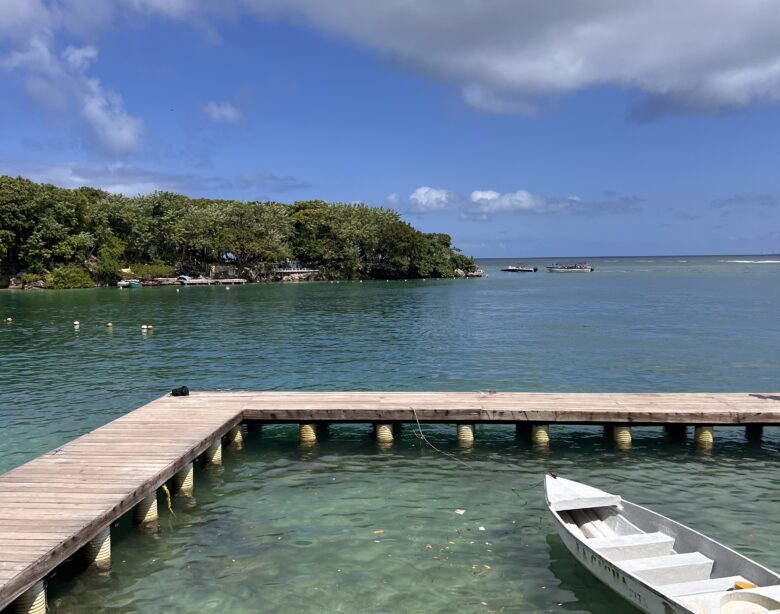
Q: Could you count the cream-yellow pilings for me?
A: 12